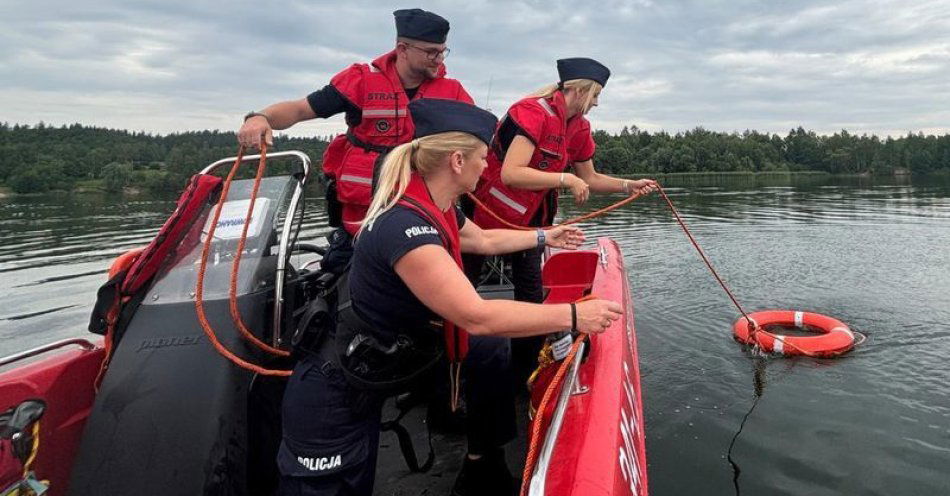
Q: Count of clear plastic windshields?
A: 1